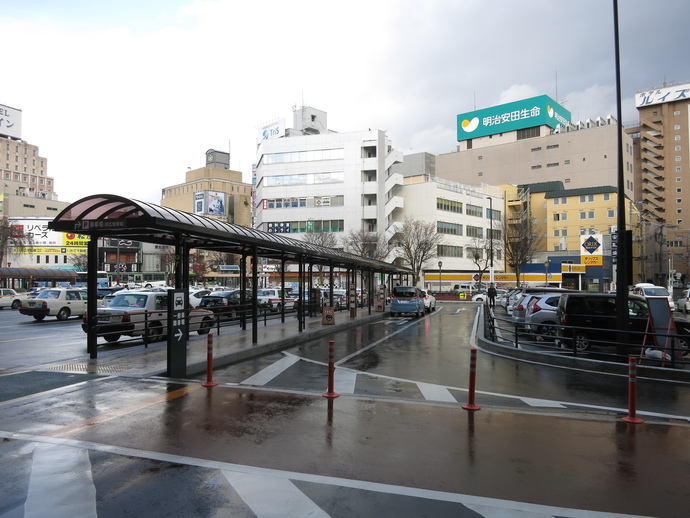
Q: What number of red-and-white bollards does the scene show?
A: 4